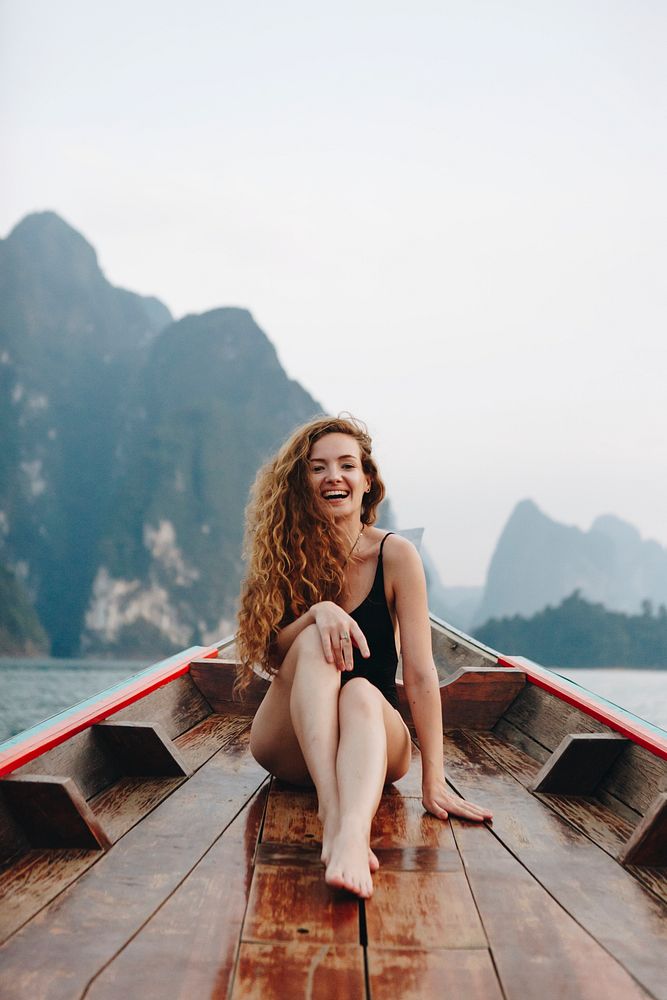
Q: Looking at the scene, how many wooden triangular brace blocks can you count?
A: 4